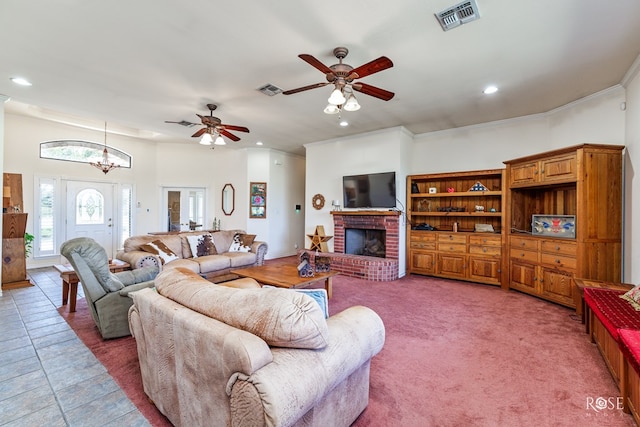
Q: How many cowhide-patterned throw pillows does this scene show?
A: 3